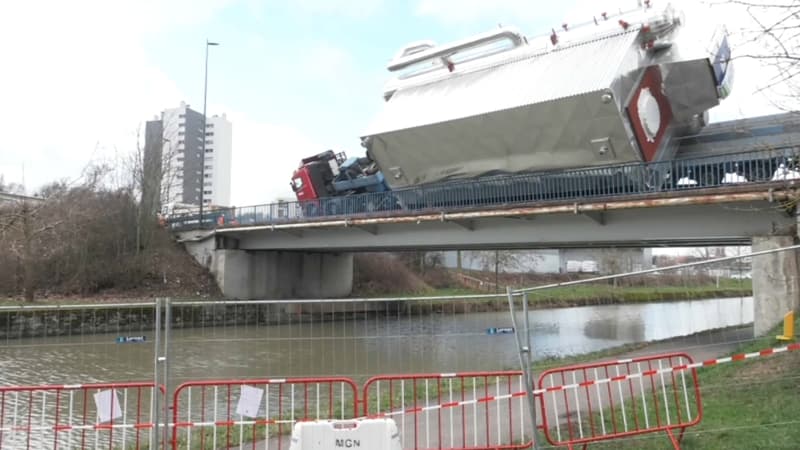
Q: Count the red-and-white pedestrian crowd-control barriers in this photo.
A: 4